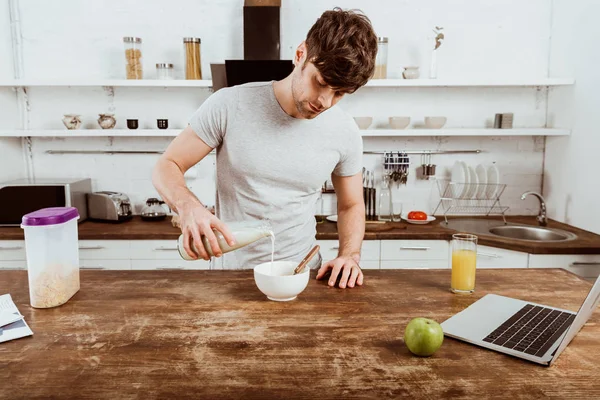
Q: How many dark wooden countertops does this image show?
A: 2